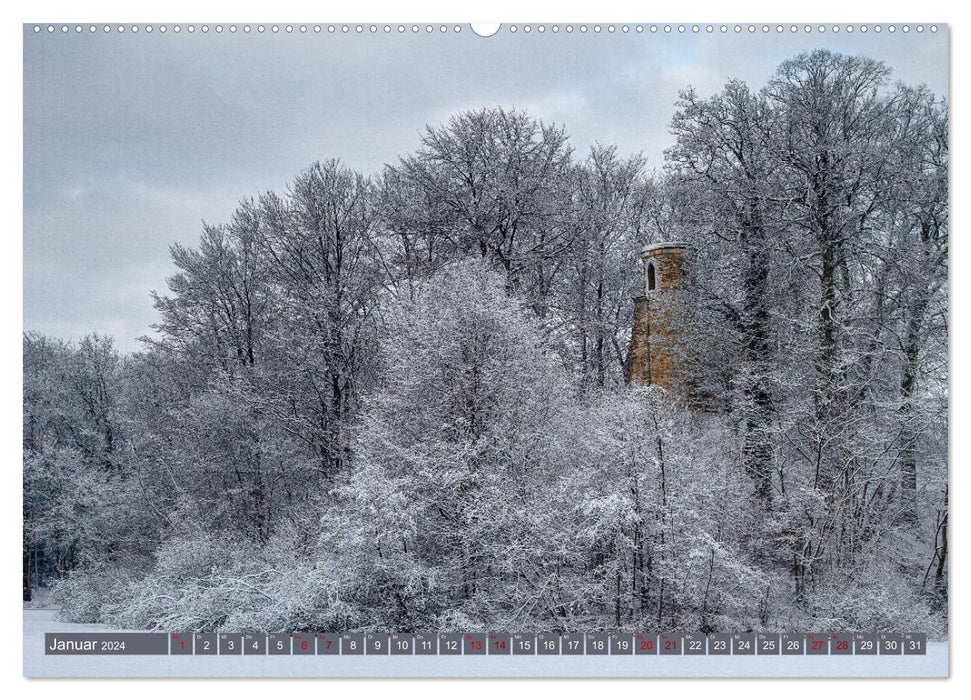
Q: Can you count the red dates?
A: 9